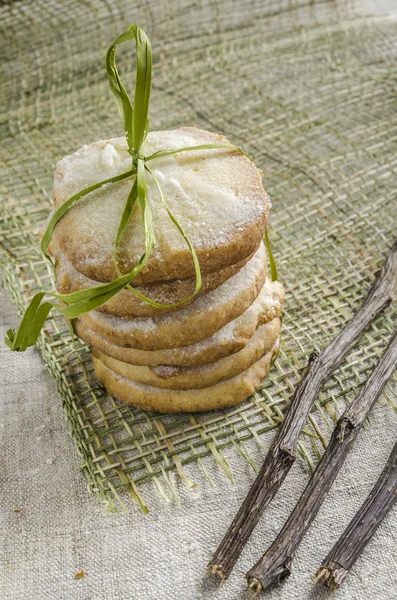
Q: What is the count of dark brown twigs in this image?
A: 3